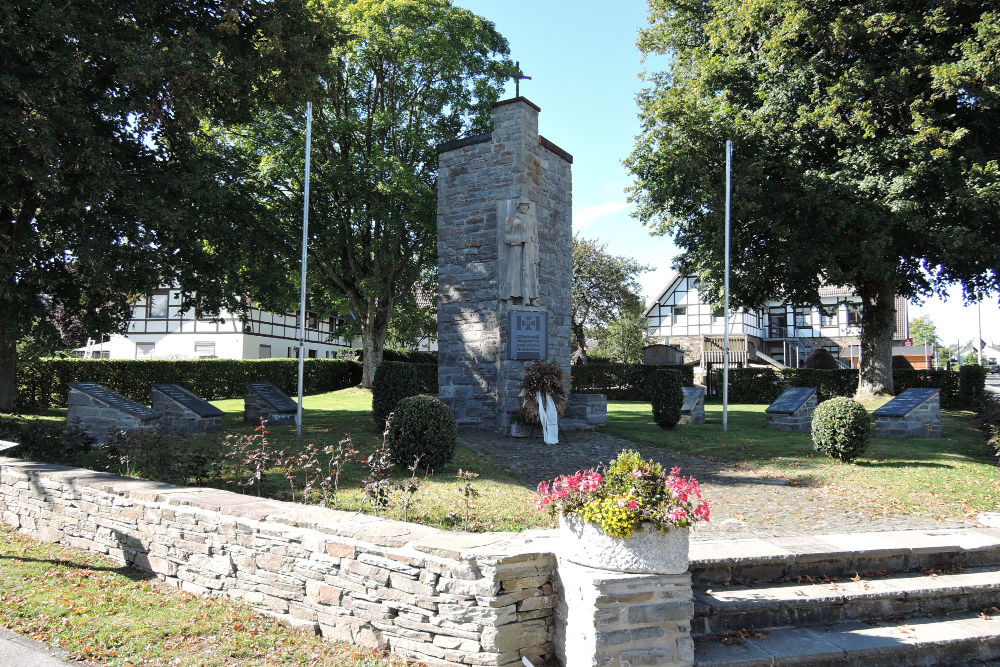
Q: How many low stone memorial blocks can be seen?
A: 6